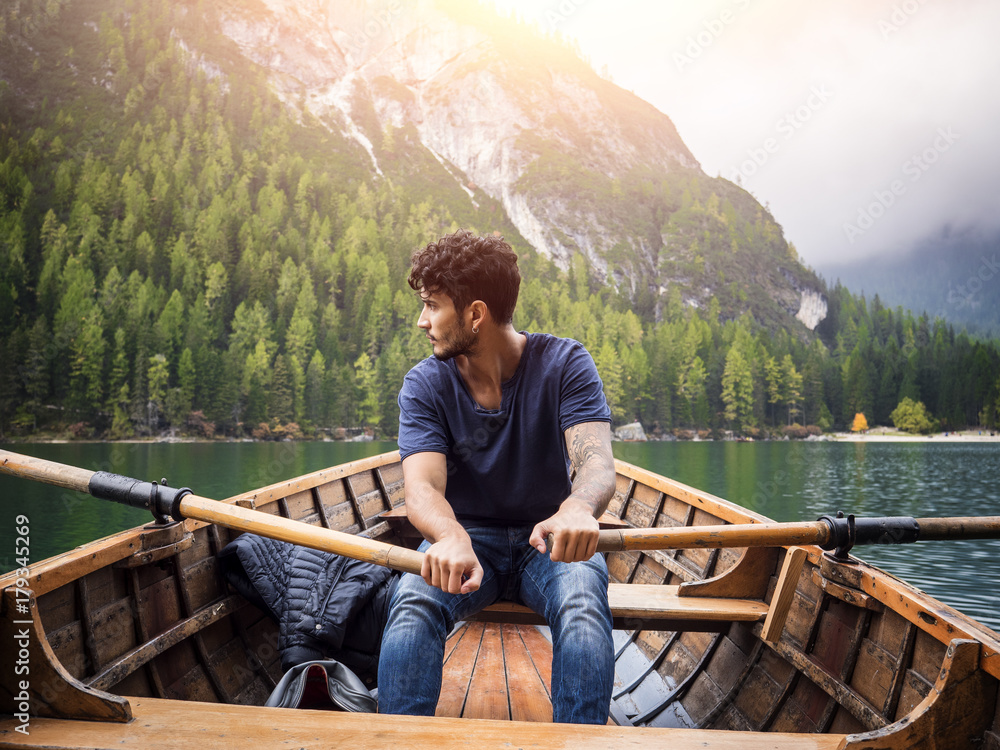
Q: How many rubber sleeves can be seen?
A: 2